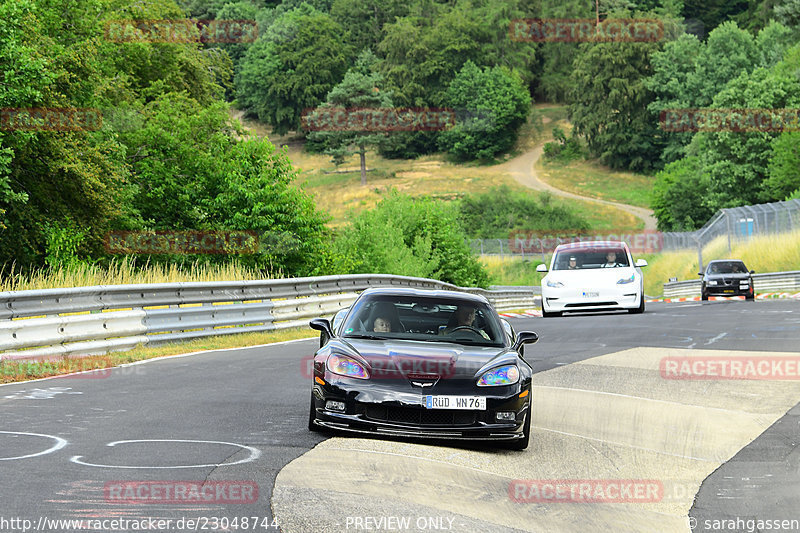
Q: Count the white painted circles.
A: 2